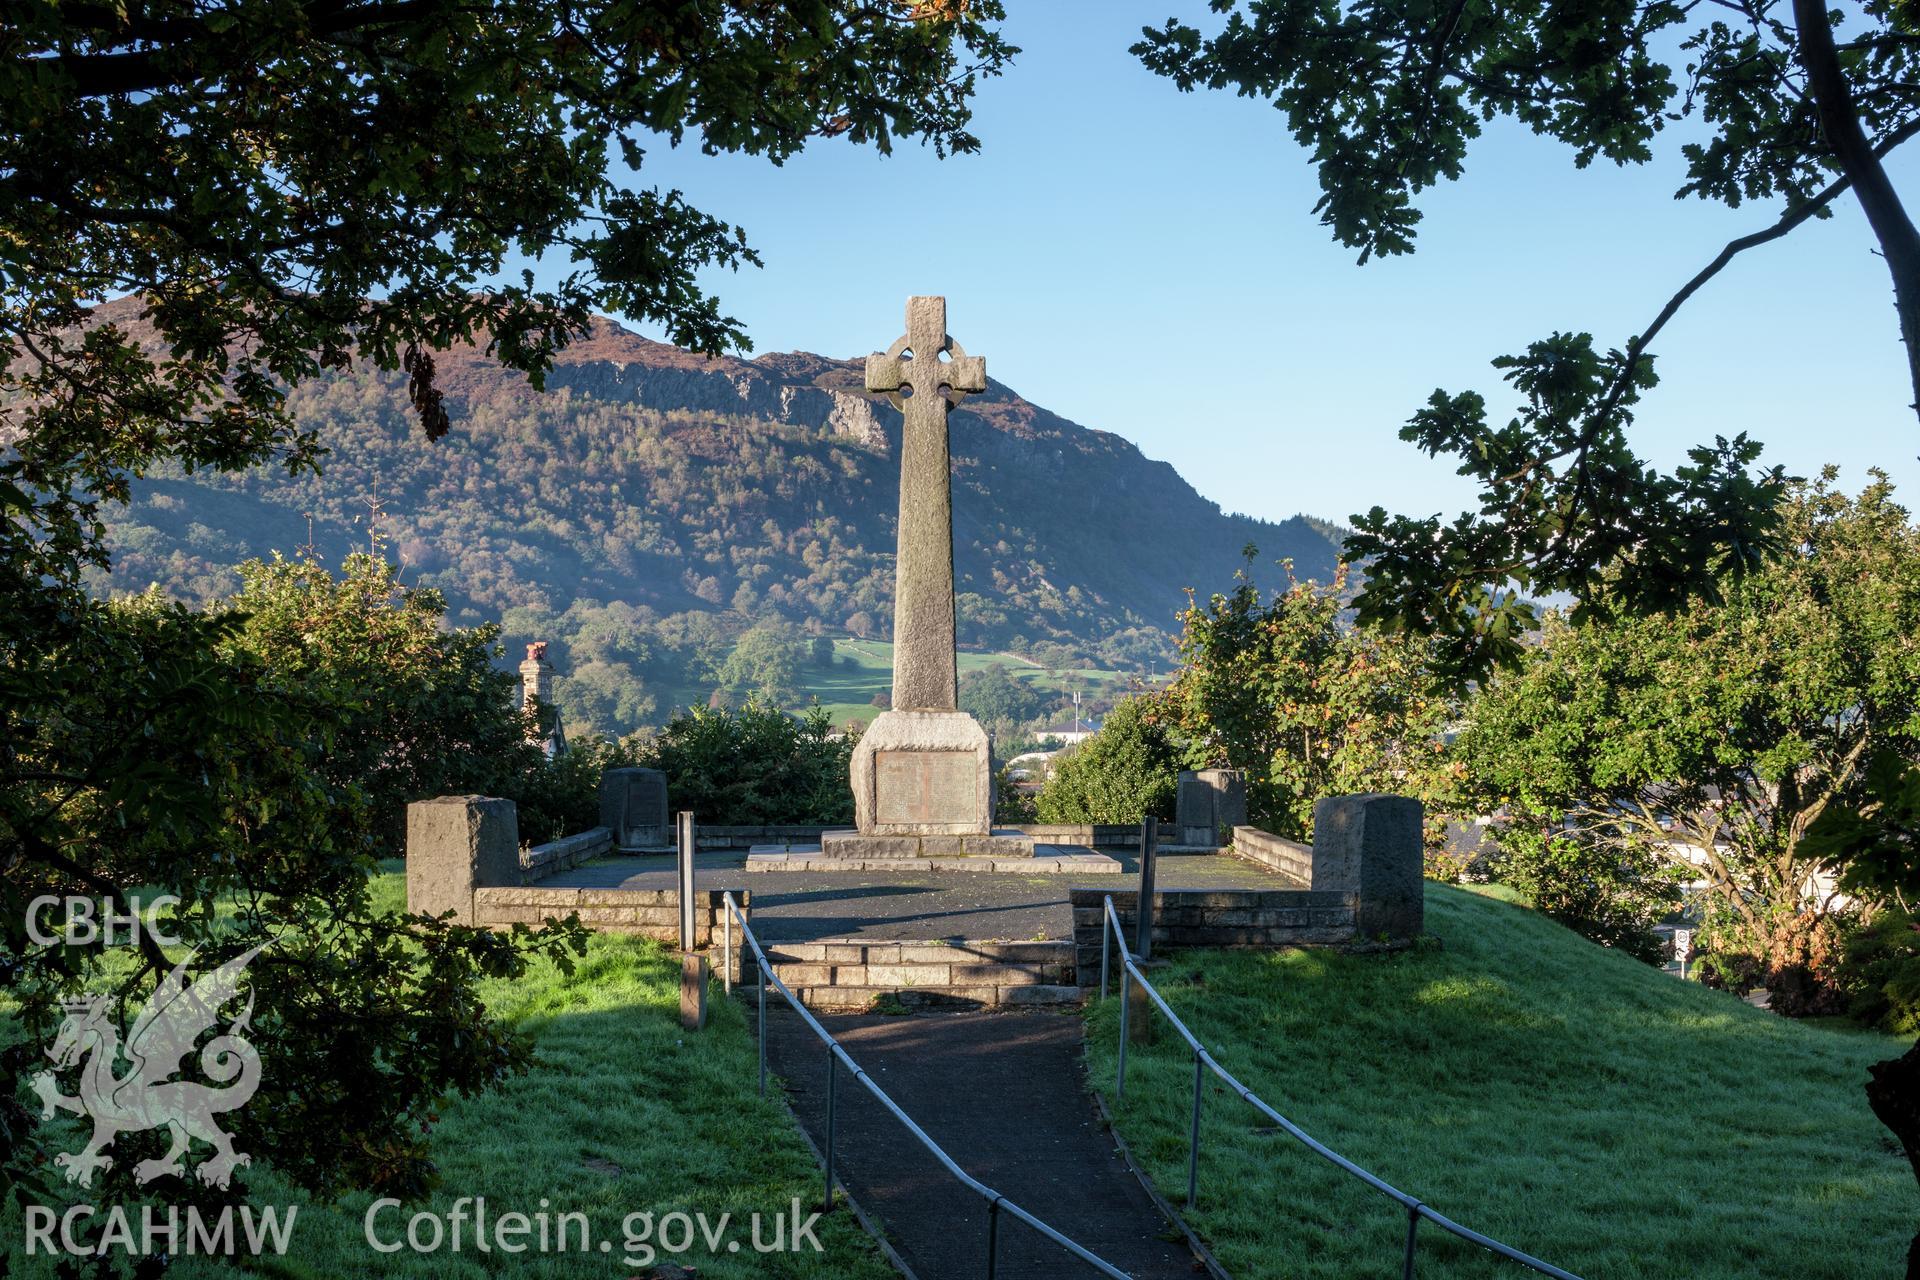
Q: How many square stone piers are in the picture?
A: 4